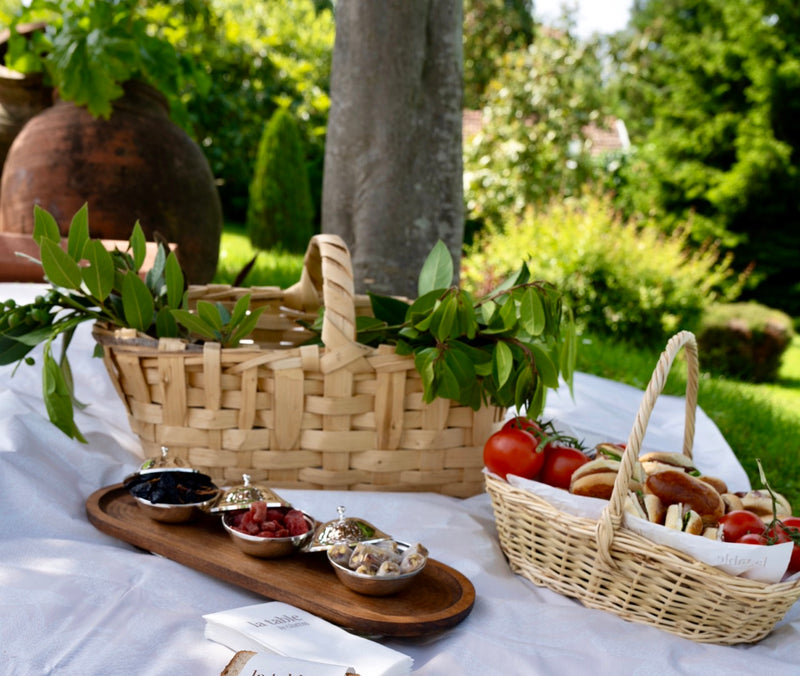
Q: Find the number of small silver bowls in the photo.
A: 3